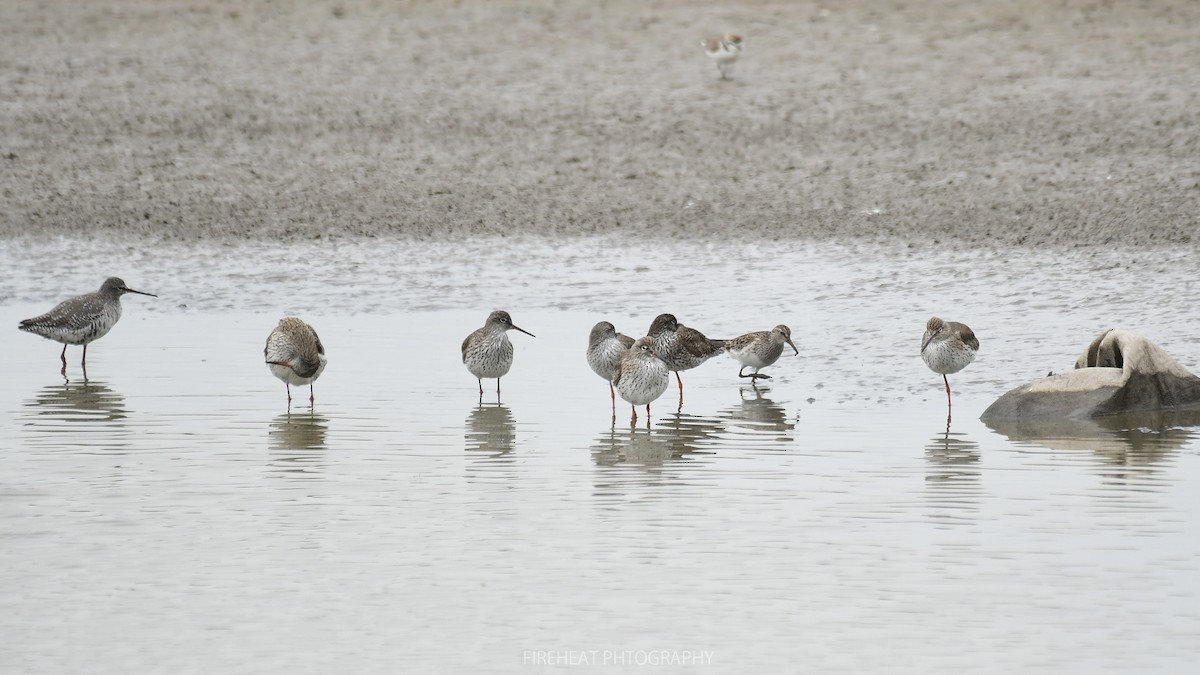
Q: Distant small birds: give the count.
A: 1